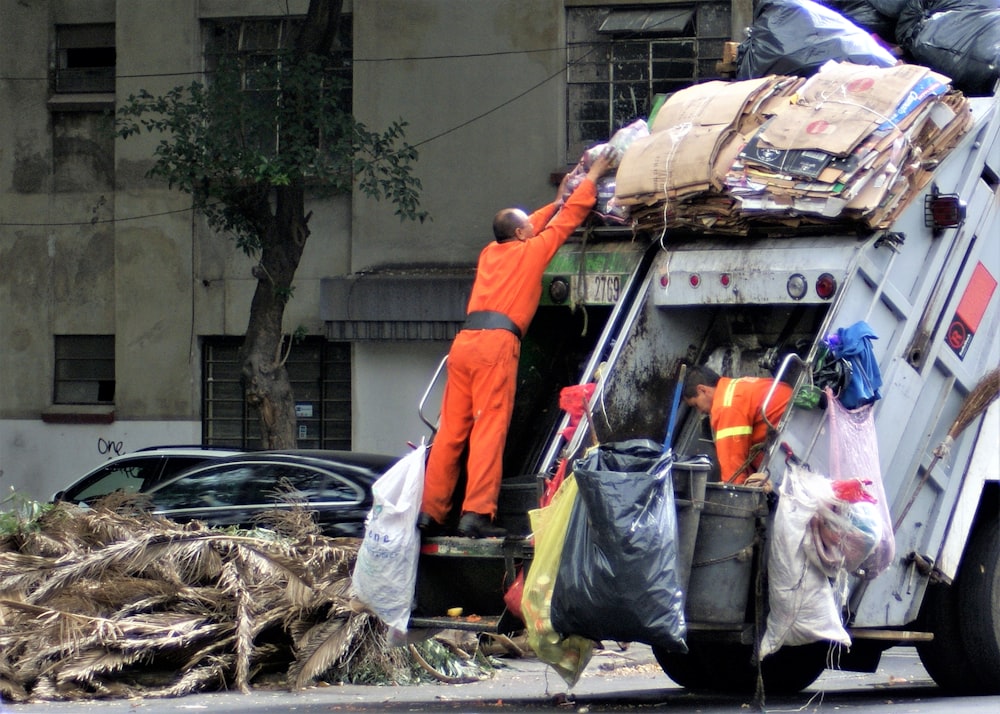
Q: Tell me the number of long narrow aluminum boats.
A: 0